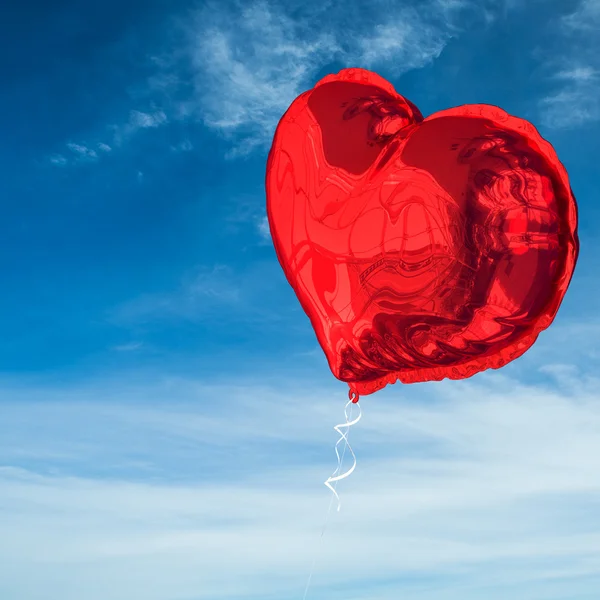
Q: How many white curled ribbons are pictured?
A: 2